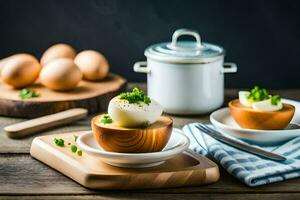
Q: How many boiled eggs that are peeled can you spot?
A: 2